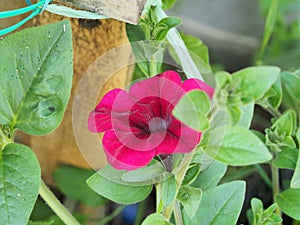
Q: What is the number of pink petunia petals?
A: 5